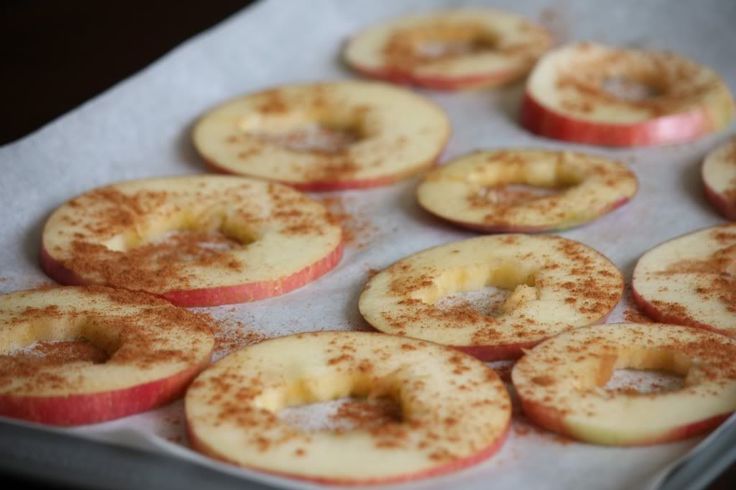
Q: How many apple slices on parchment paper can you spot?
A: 11